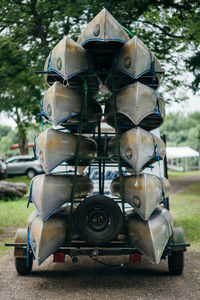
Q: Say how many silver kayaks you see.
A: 11